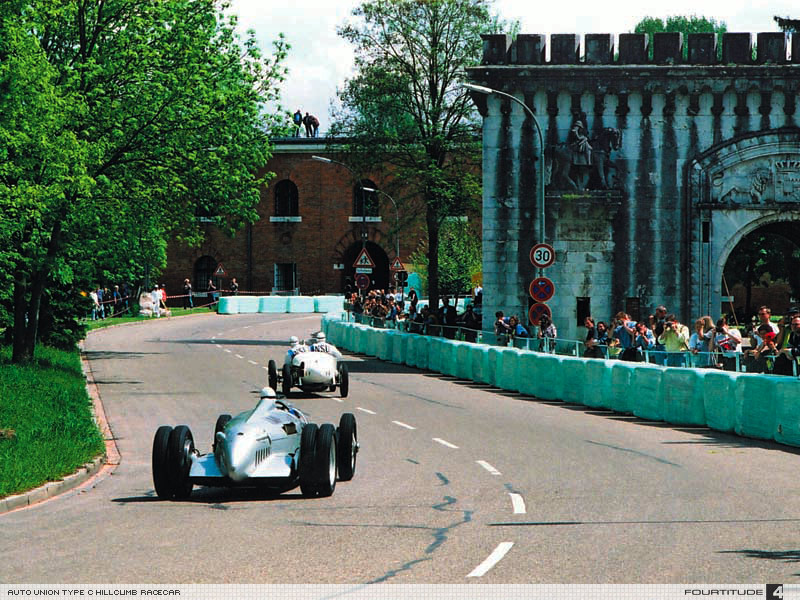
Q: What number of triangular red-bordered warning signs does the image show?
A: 3